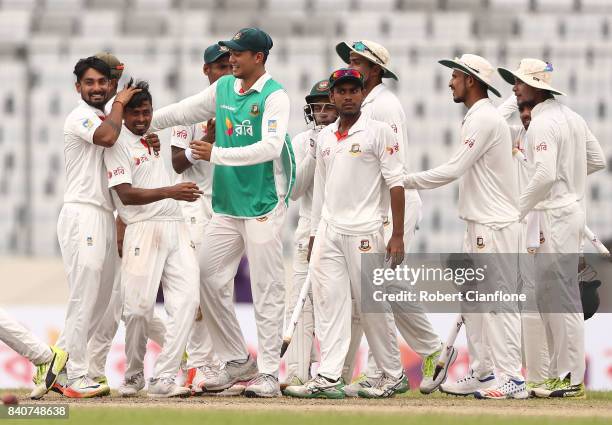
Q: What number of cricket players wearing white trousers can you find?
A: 11